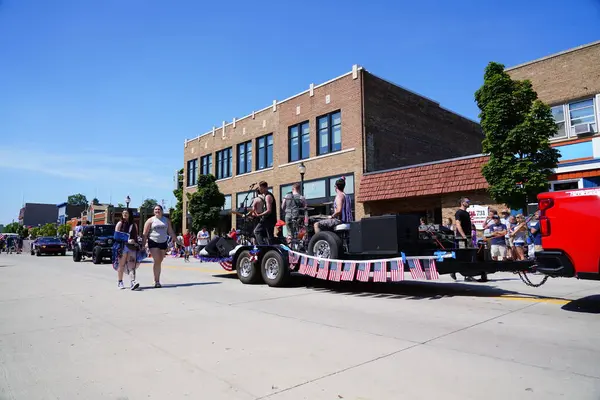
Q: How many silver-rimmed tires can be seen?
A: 3